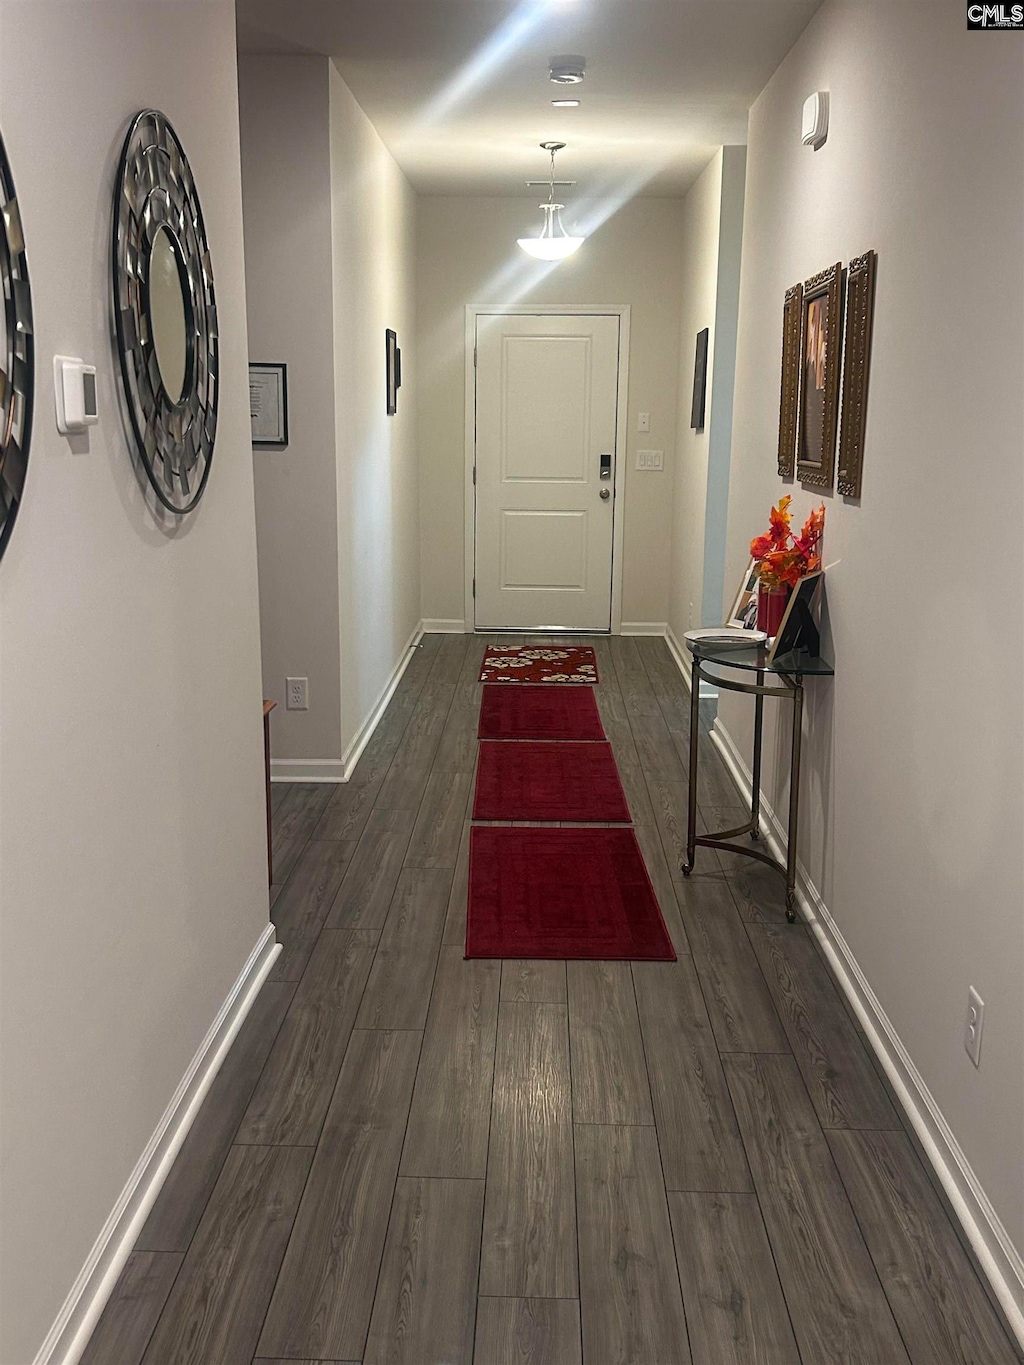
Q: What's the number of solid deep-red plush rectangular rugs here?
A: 3